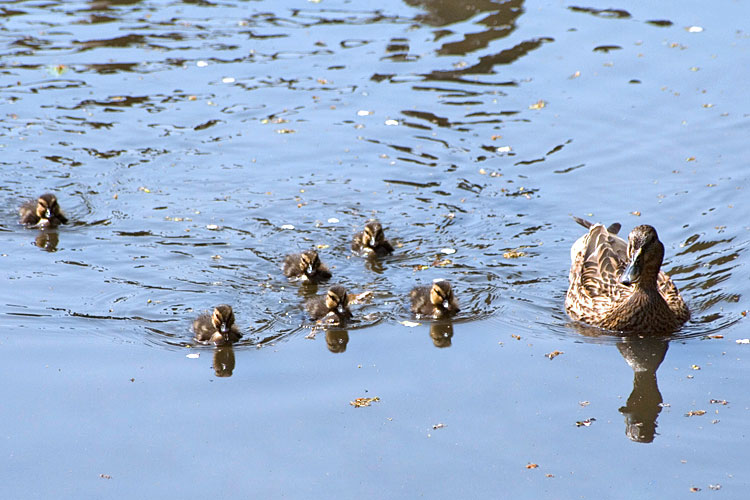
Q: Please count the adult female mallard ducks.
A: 1